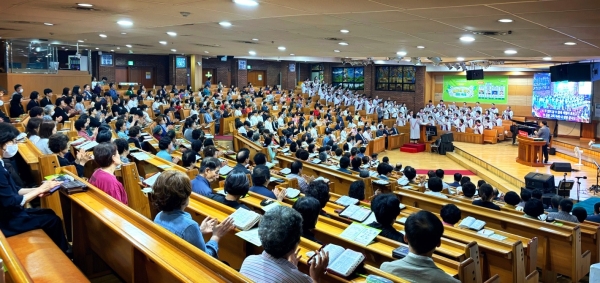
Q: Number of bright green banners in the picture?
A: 1